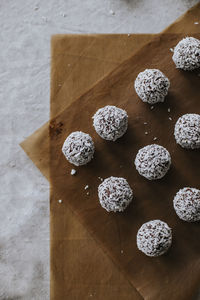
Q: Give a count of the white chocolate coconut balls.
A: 9